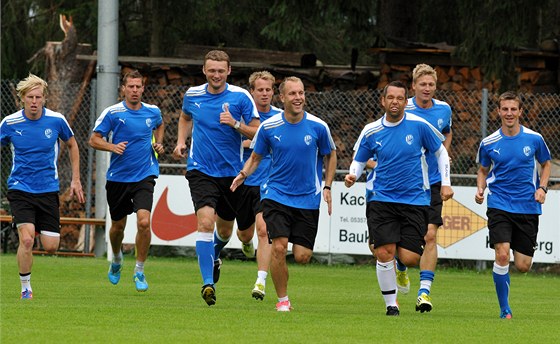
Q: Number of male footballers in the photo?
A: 8